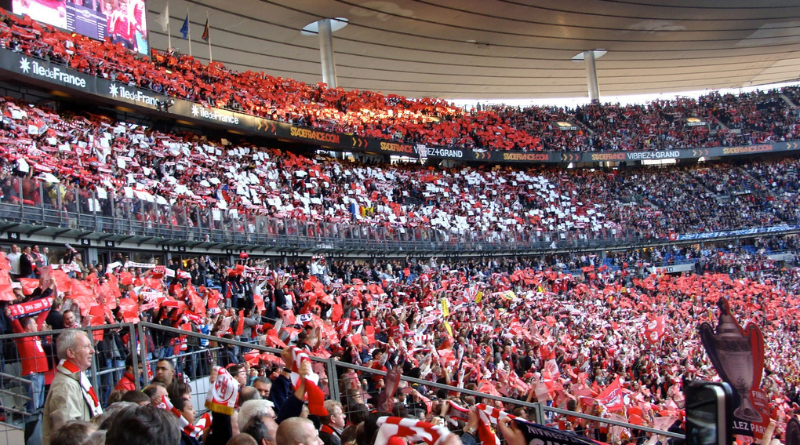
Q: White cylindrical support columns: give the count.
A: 2